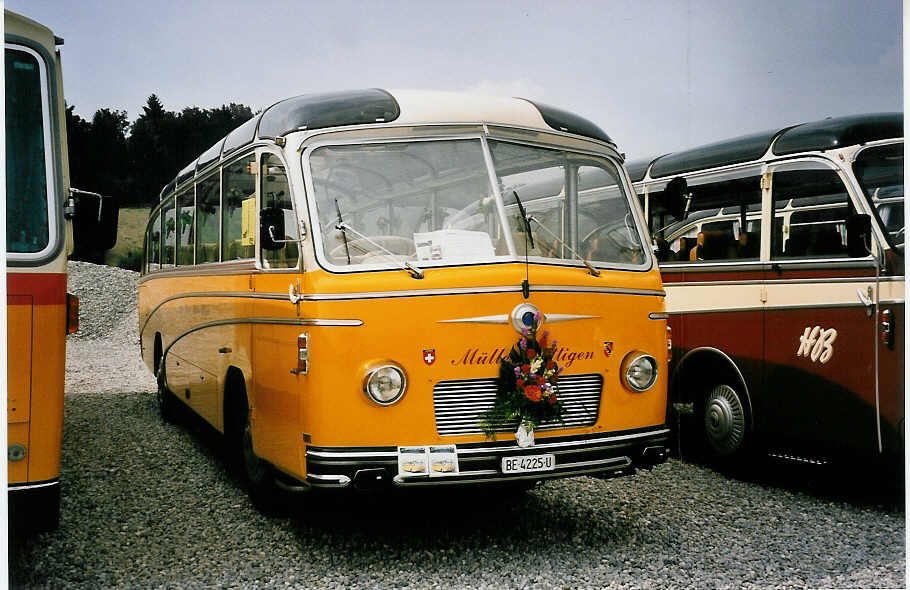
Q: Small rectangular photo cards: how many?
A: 2